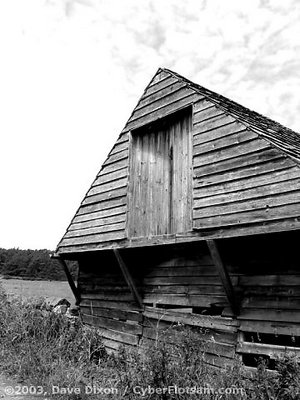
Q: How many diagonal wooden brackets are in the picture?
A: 3